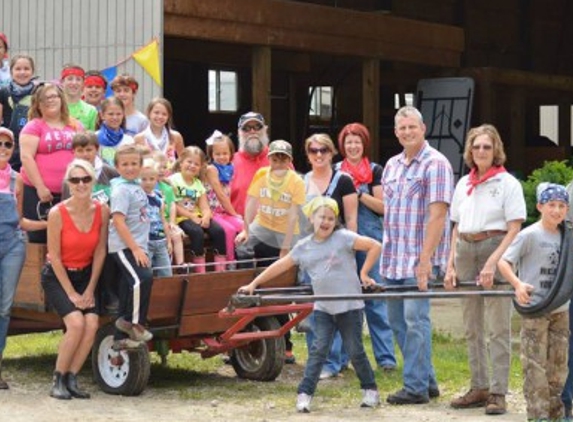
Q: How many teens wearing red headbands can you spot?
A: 3